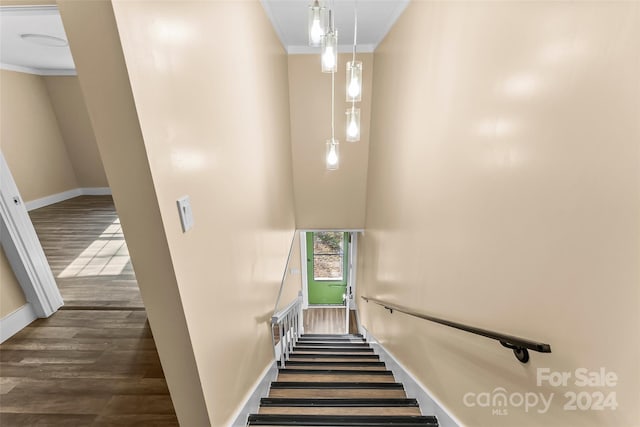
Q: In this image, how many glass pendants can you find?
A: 5